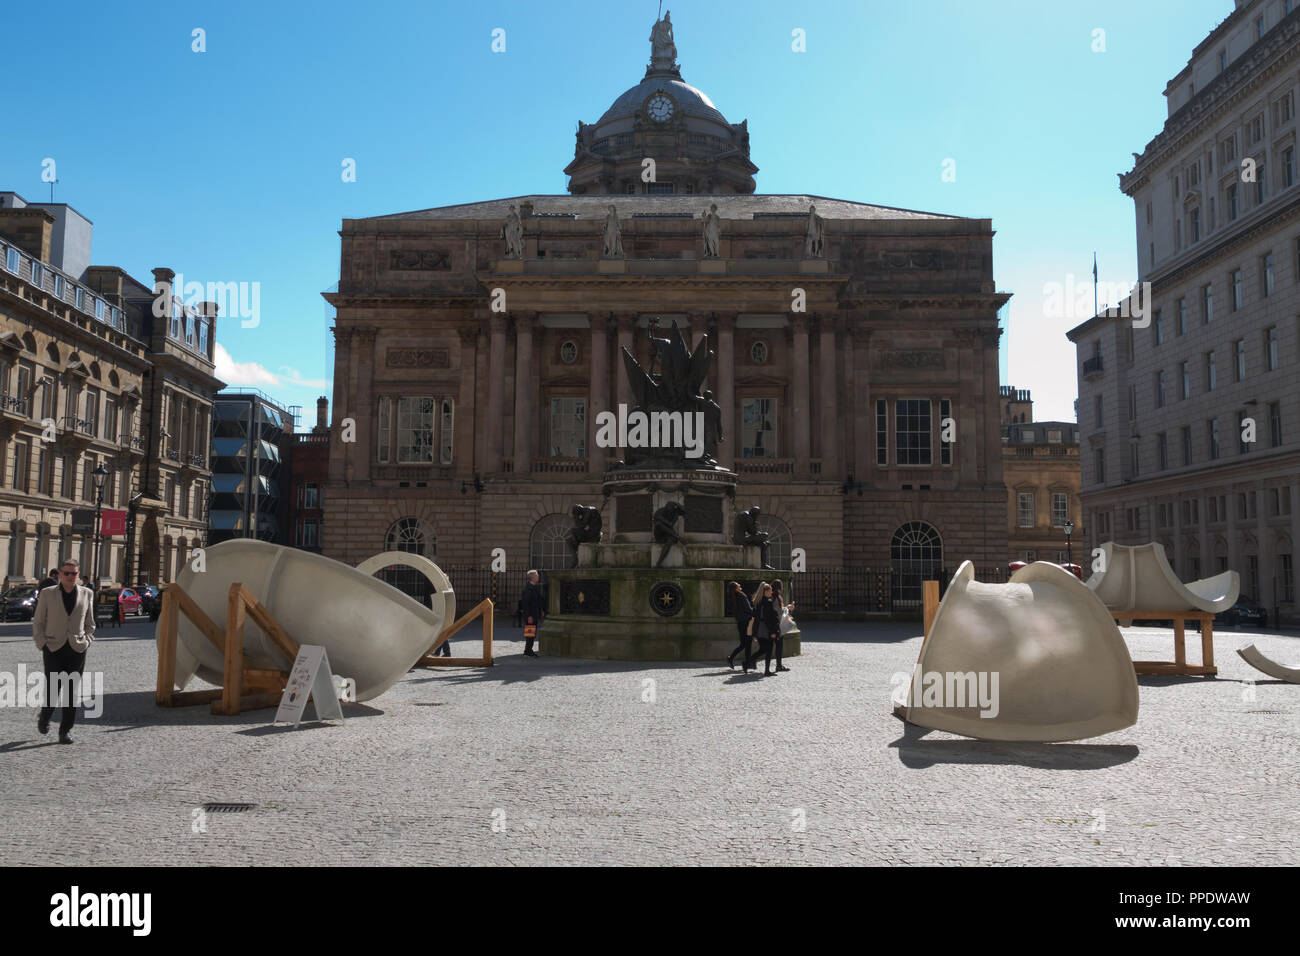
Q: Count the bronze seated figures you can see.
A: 3